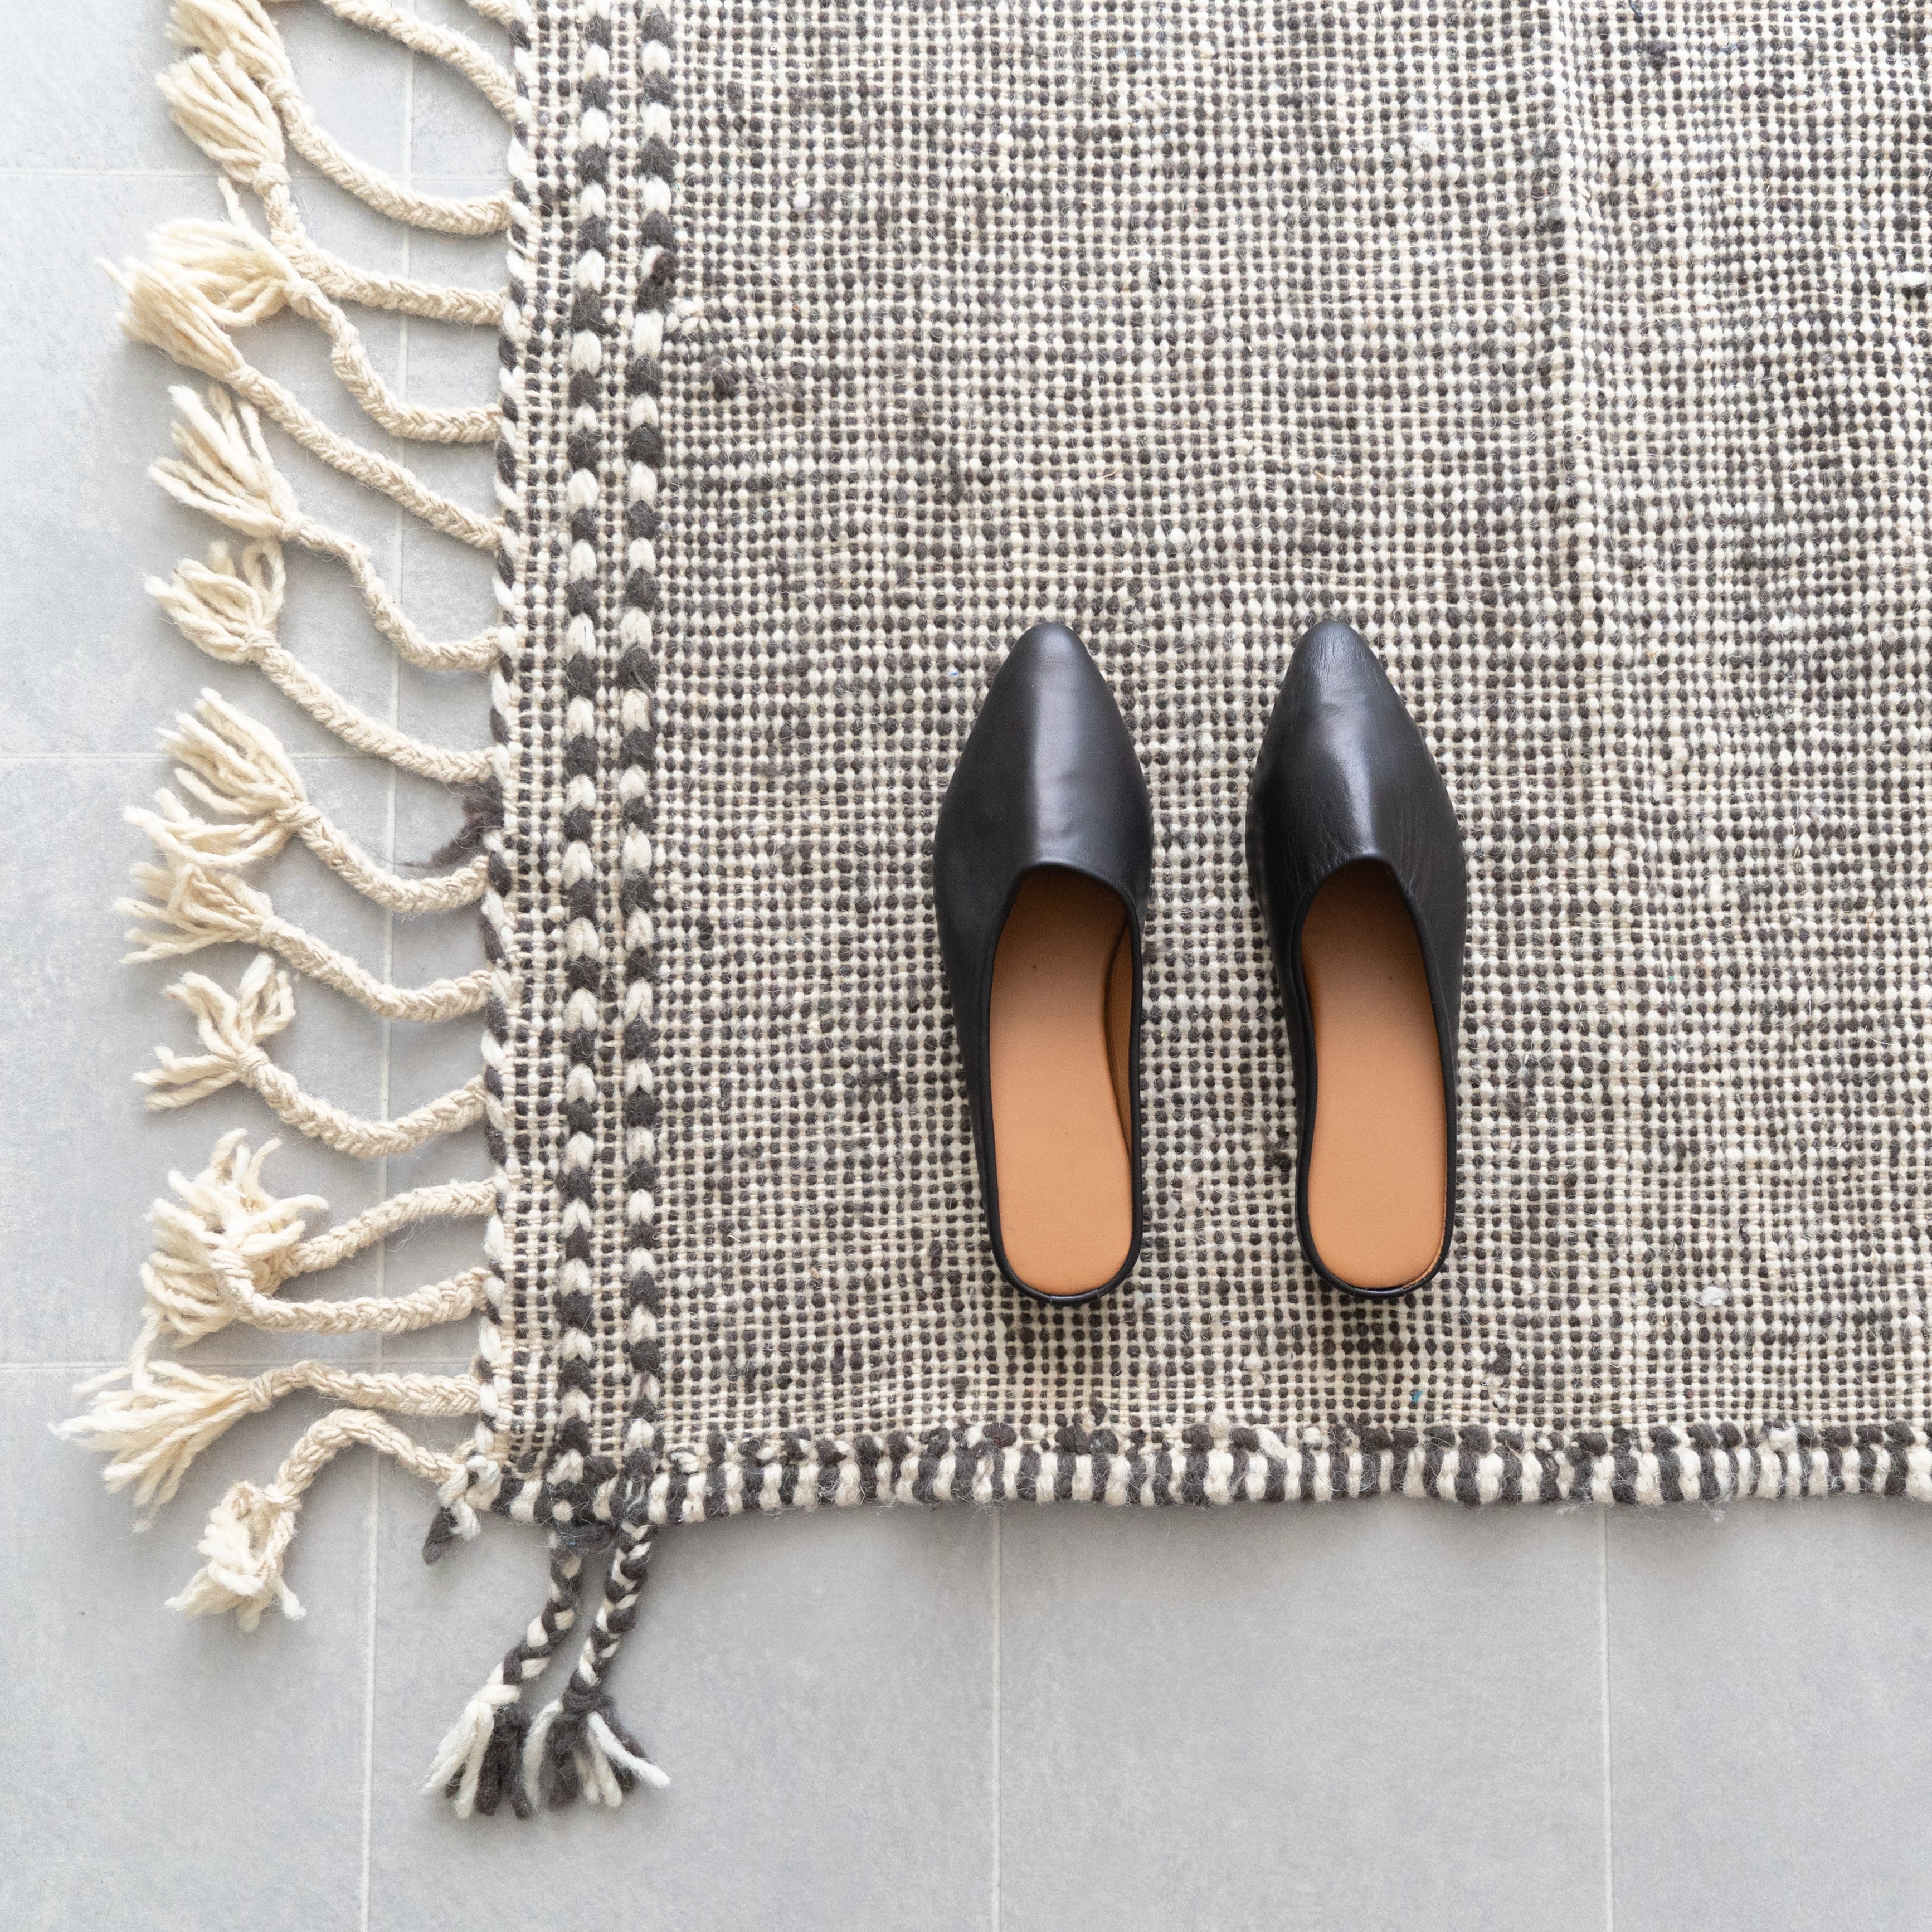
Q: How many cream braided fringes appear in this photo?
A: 15